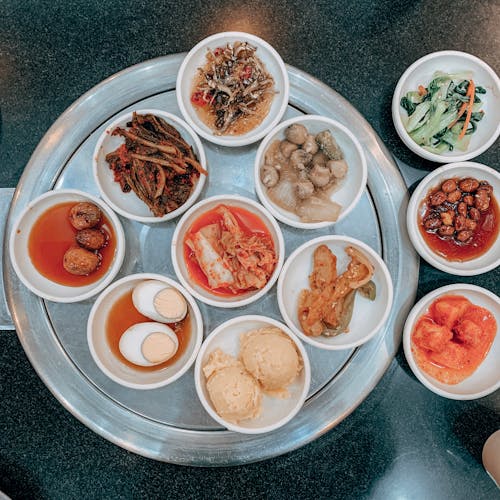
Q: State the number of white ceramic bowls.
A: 11